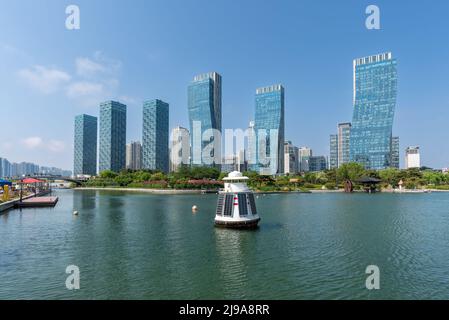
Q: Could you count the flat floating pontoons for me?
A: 1